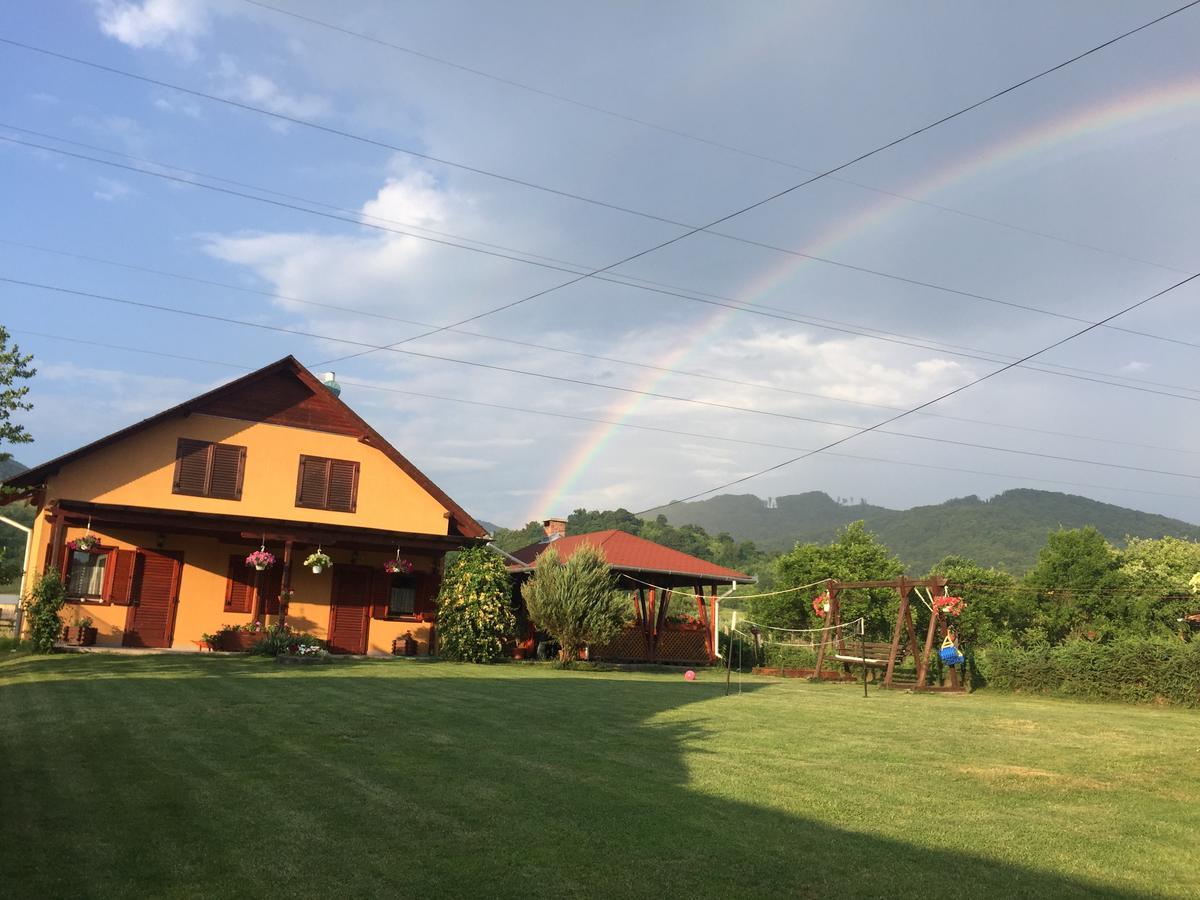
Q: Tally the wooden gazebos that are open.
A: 1